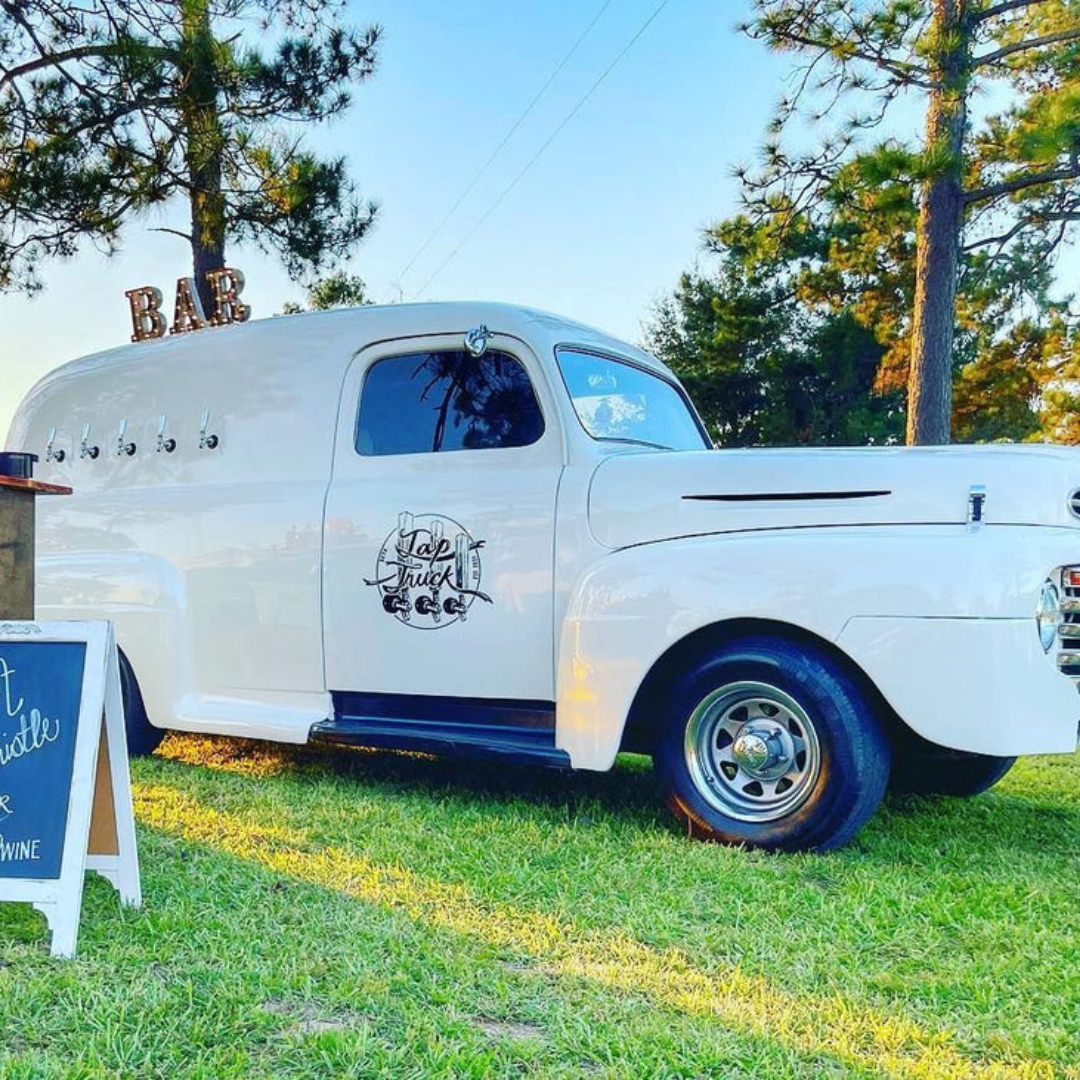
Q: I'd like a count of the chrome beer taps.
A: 5